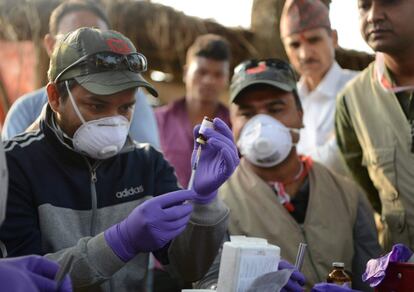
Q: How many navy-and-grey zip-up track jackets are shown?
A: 1